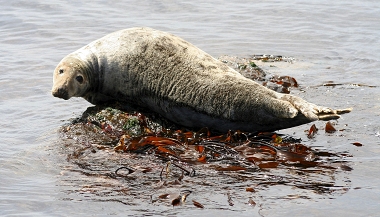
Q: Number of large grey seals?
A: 1